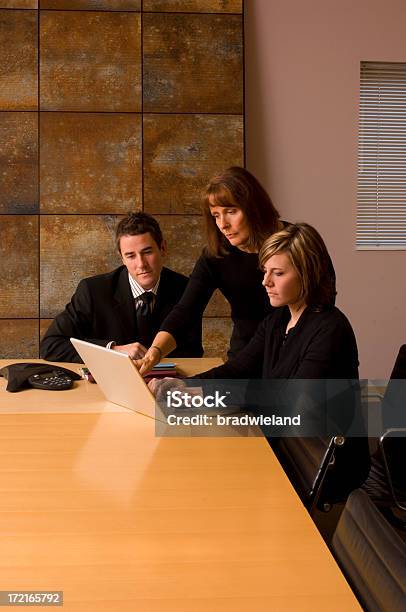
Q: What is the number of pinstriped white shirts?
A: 1